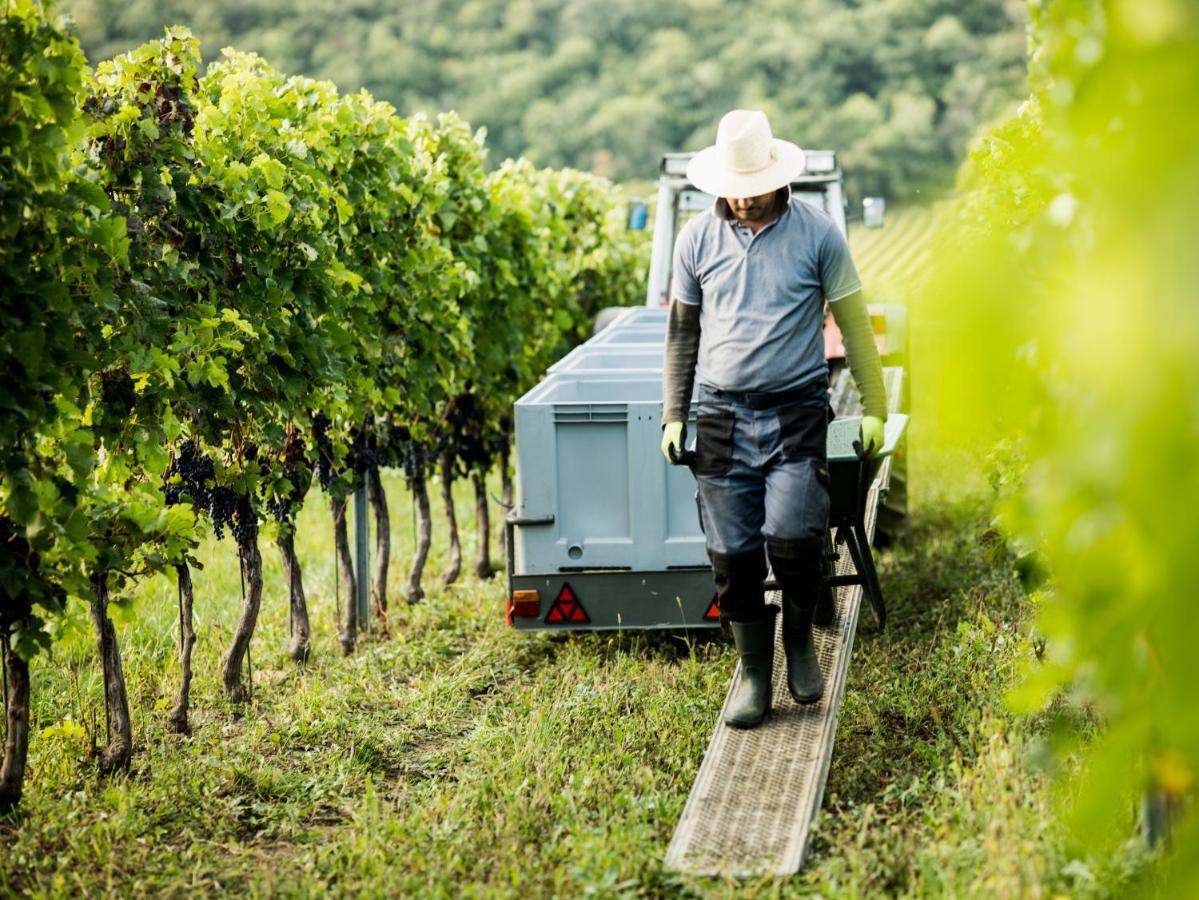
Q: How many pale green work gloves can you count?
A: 2